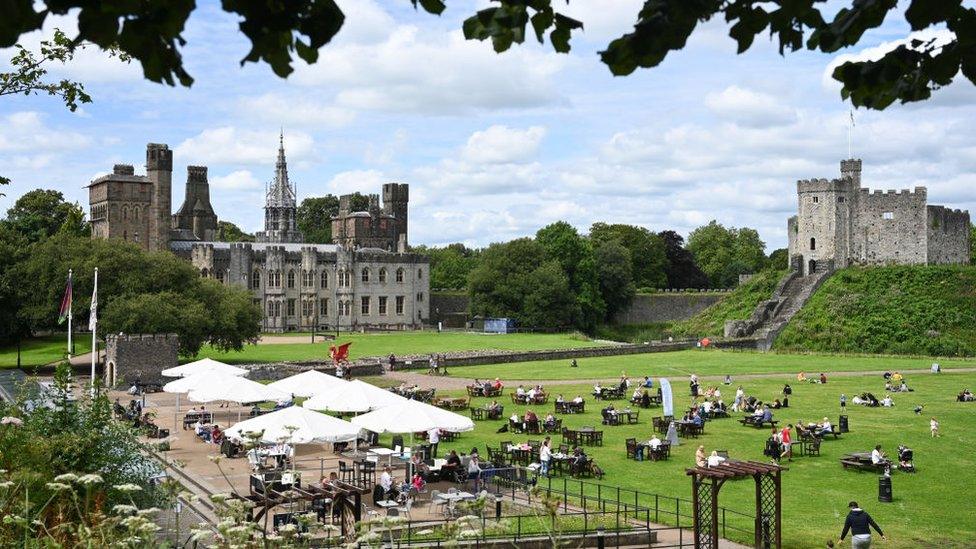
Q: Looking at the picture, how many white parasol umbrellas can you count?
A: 7